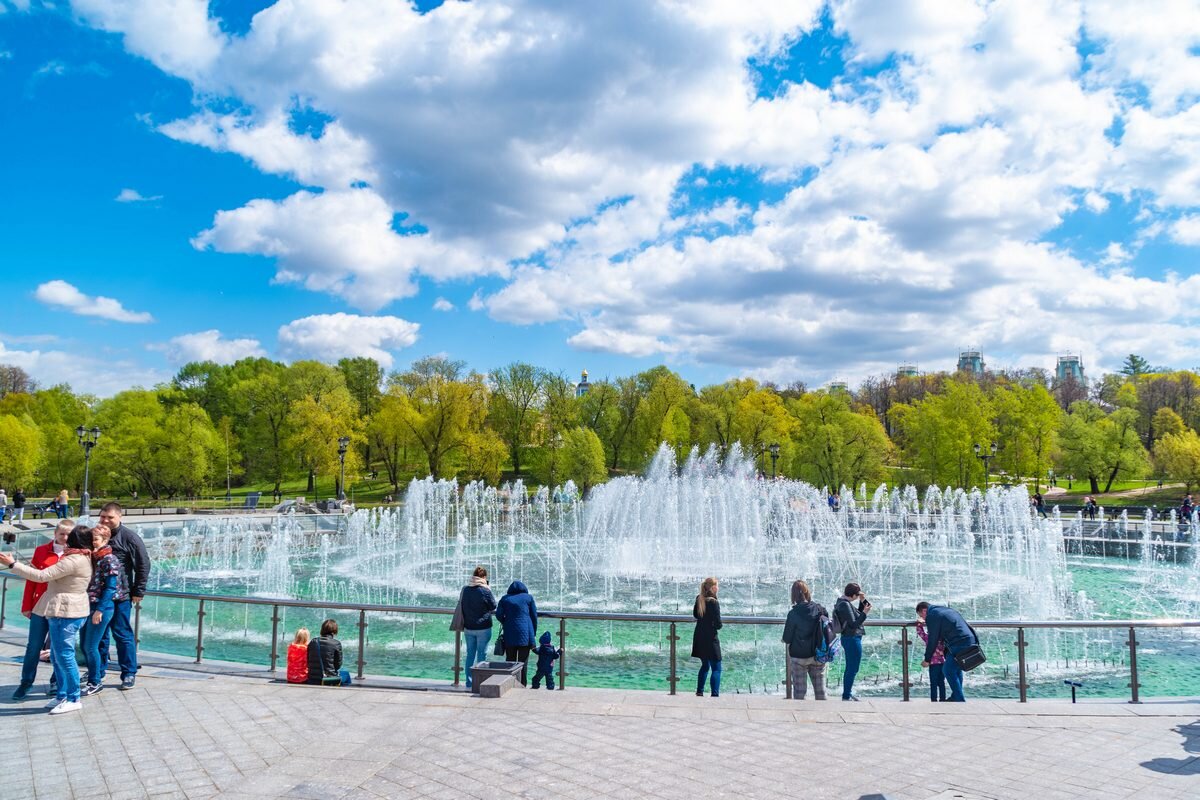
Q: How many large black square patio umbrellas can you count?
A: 0